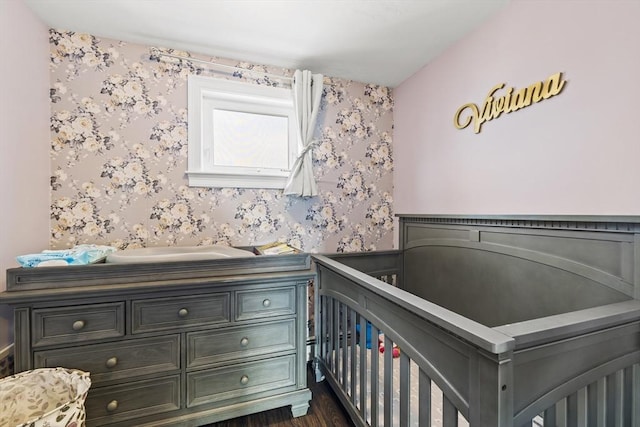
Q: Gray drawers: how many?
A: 7